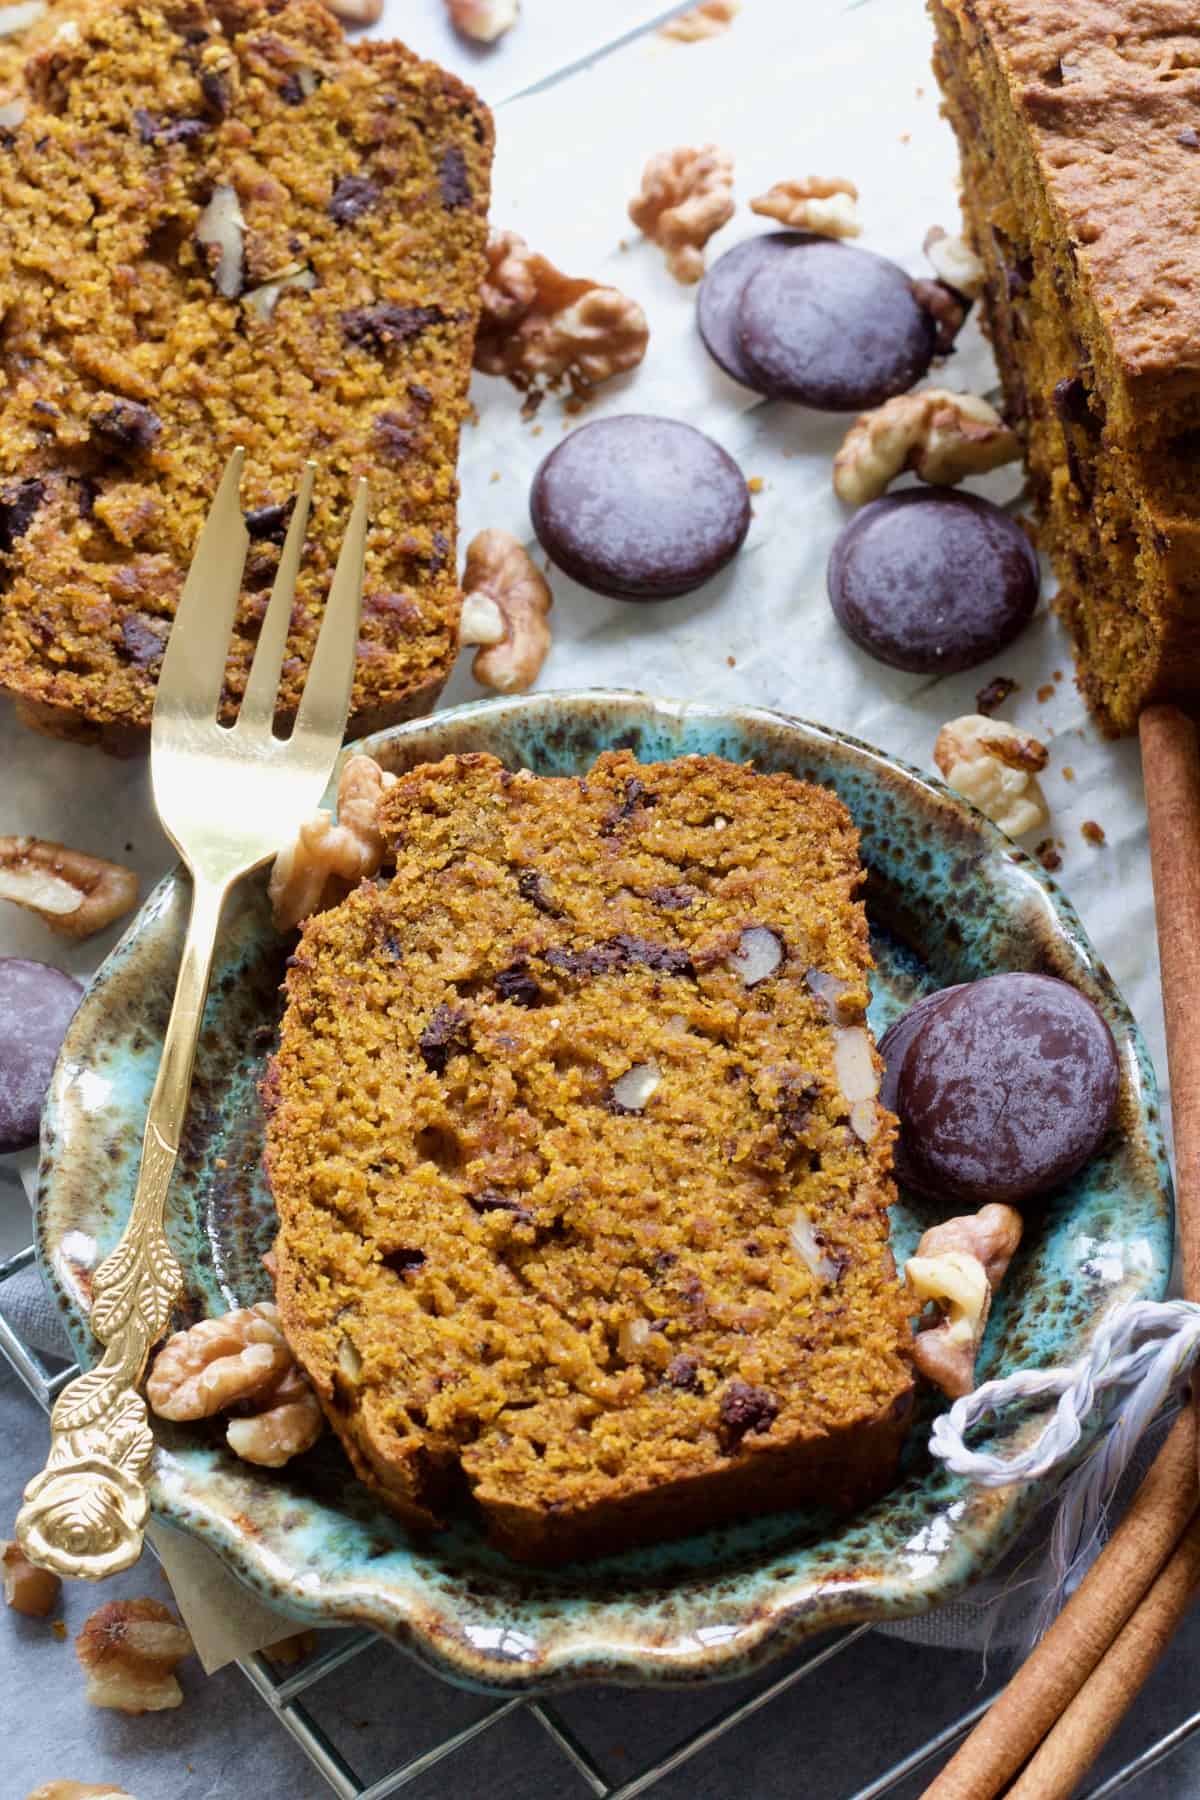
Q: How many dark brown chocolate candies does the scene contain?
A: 7